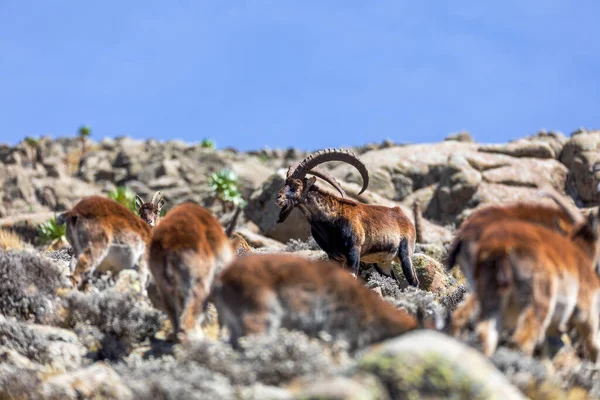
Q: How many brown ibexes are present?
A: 7